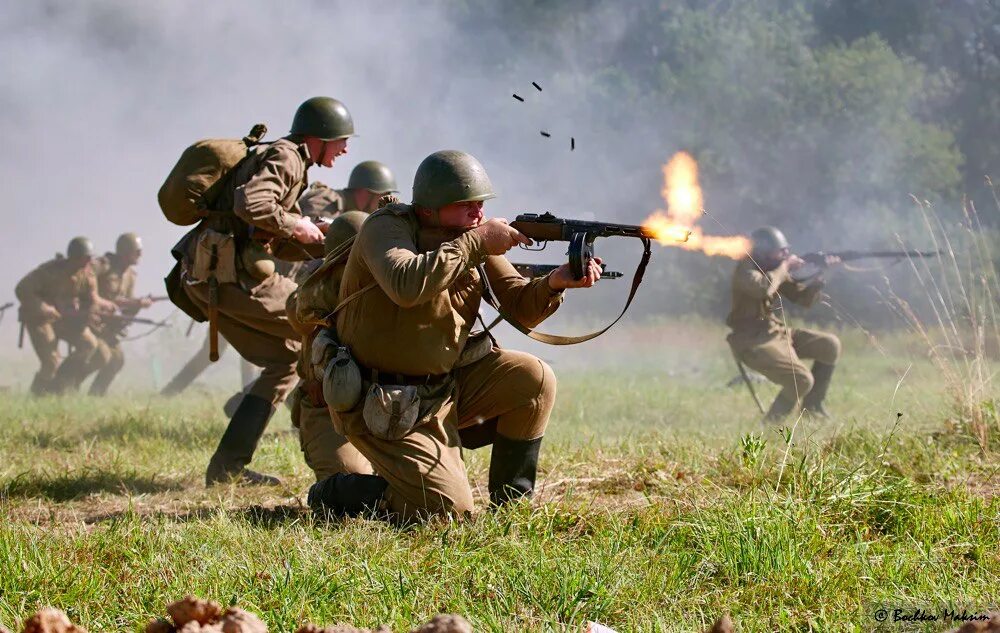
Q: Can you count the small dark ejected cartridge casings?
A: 4